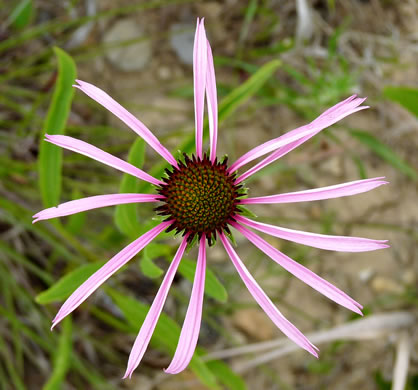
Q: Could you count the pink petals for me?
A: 14